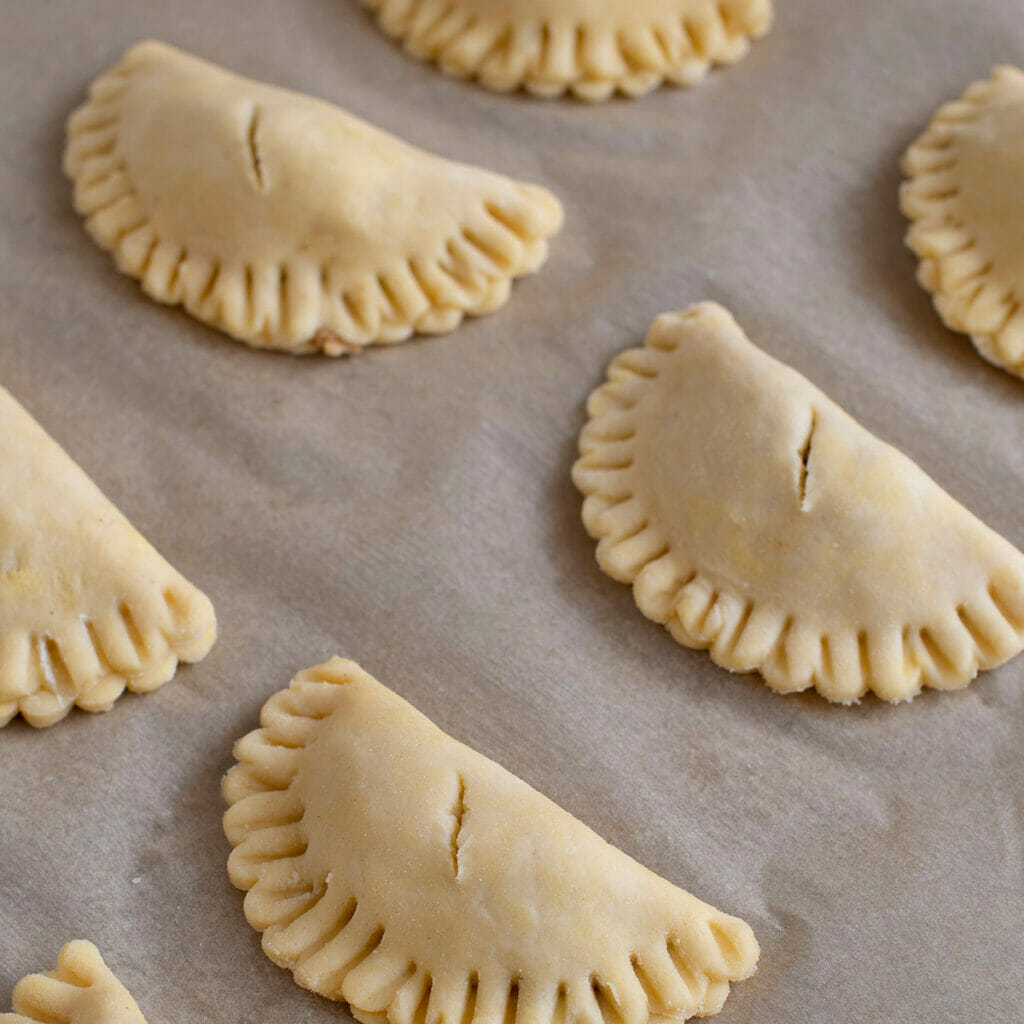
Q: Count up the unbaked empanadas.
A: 7